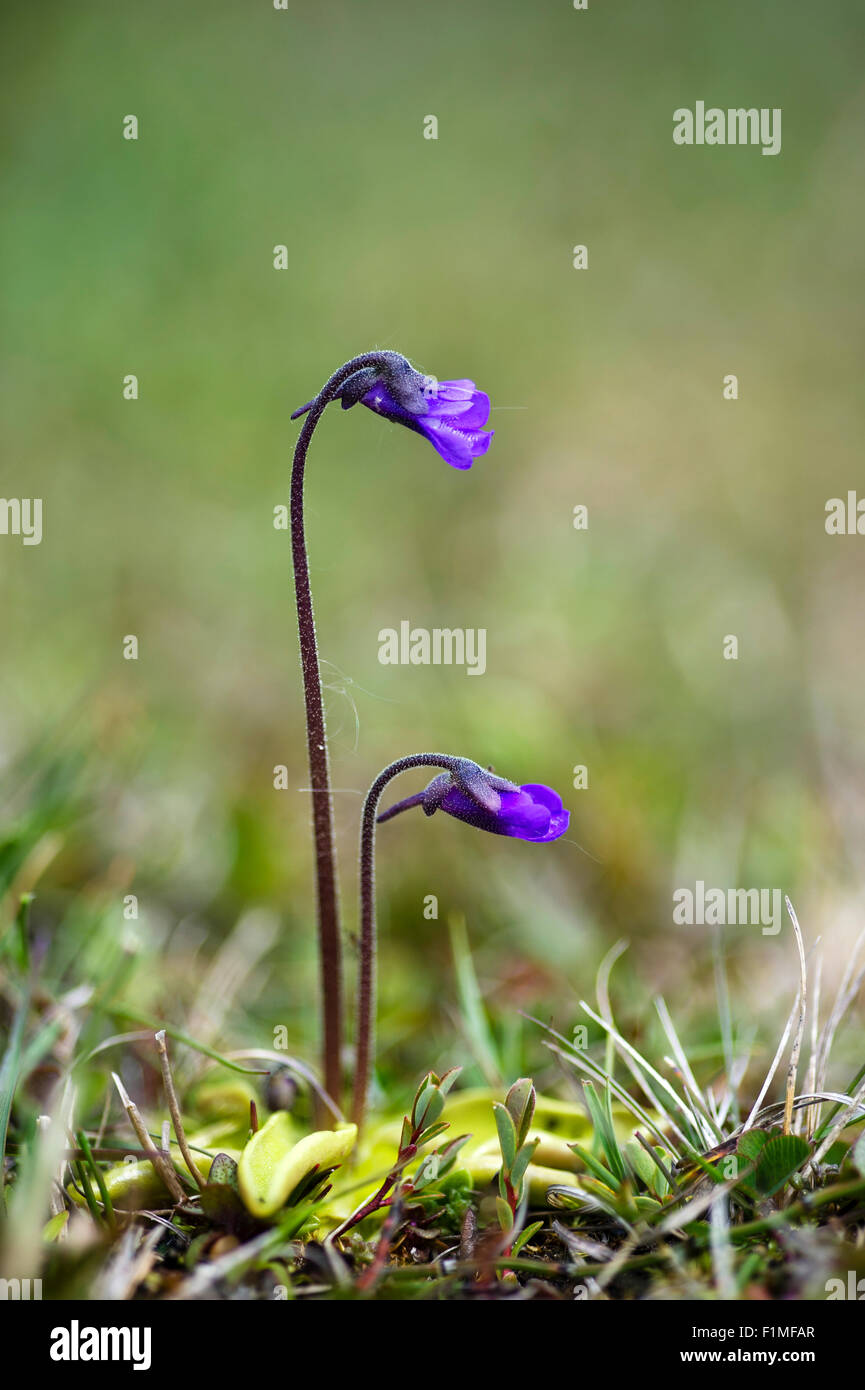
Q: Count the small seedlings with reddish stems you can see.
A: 2